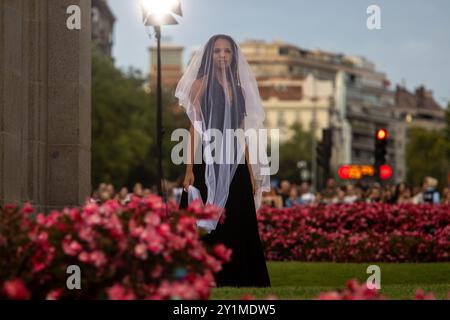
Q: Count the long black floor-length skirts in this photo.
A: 1